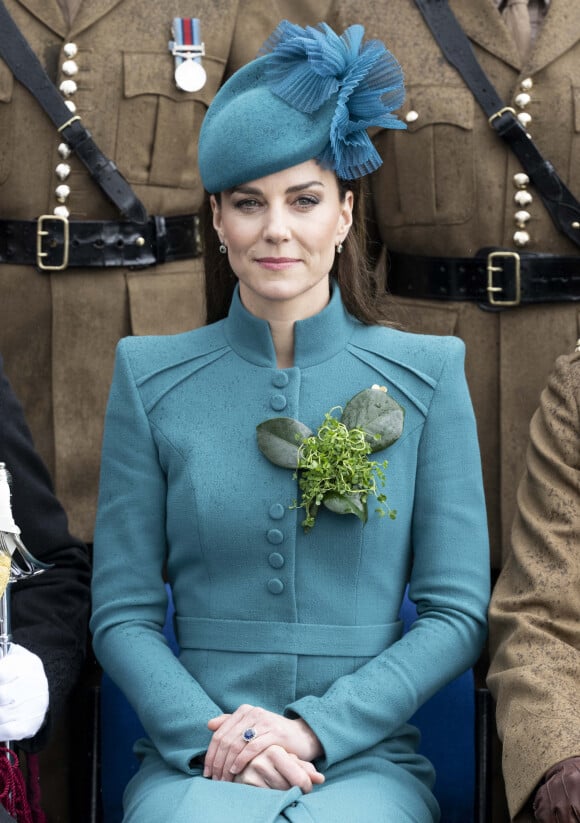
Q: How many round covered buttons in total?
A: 6